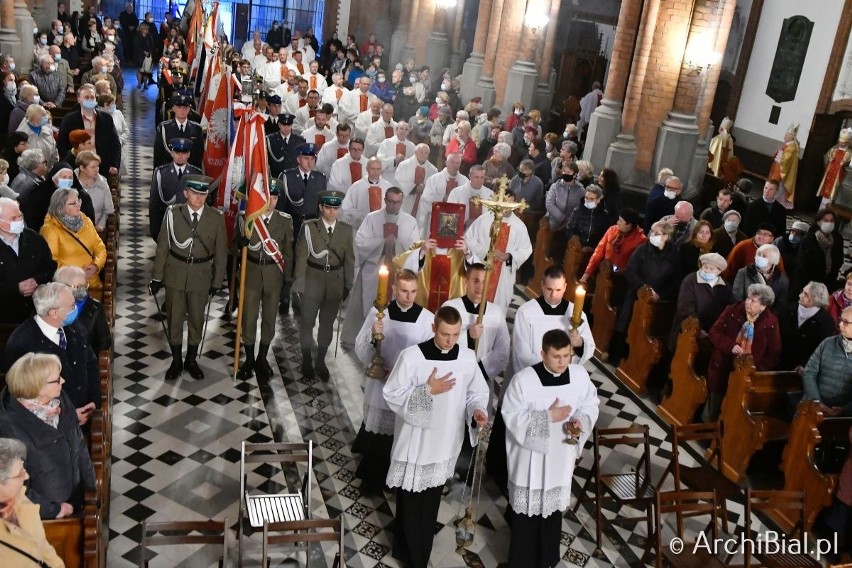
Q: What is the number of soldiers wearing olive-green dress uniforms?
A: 3